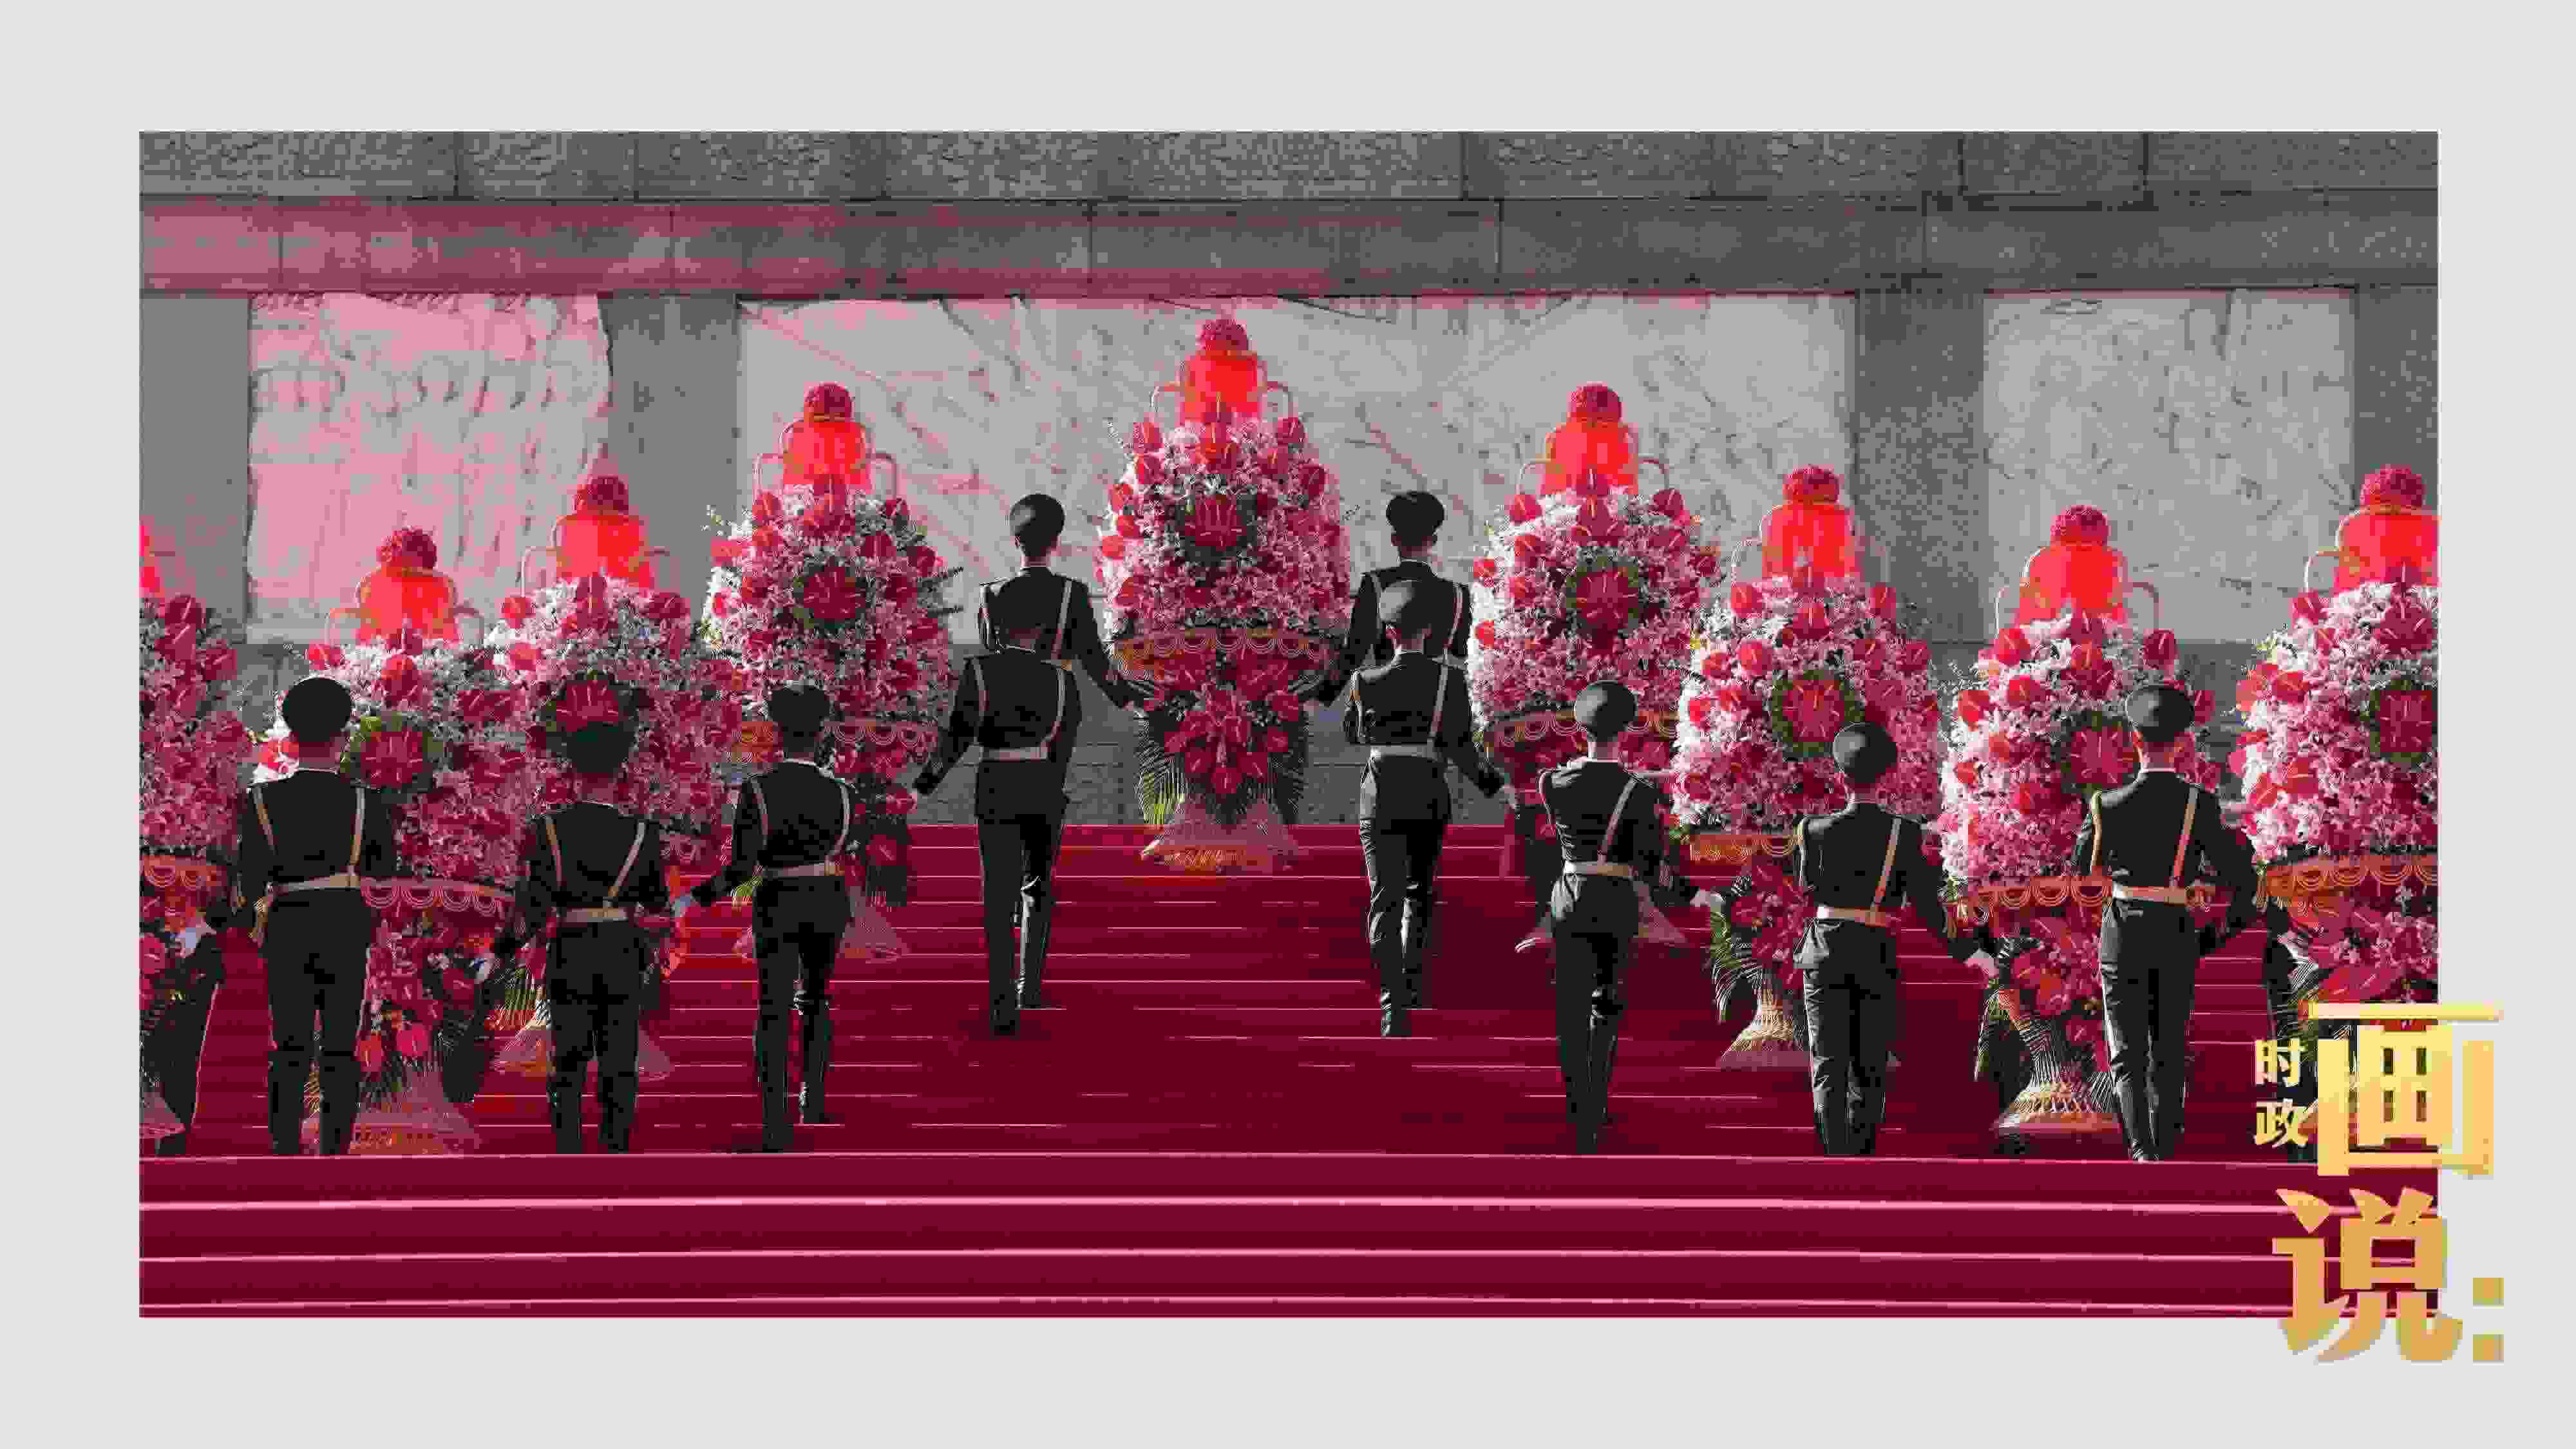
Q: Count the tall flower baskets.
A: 9